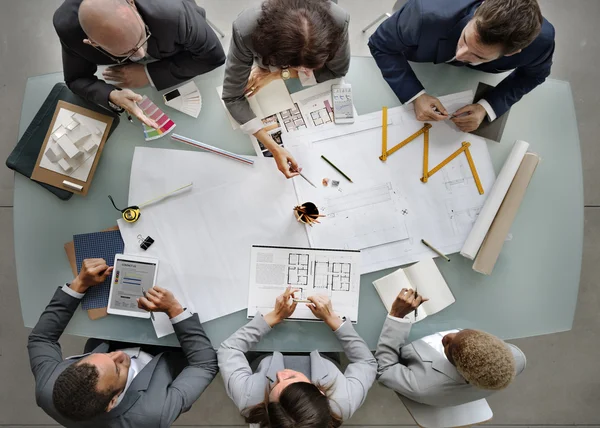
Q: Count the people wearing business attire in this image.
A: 6